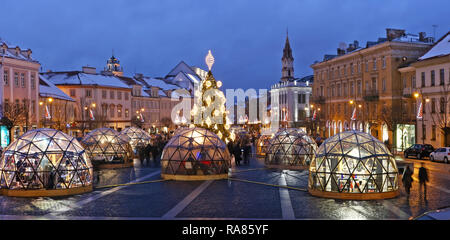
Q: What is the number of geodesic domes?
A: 7